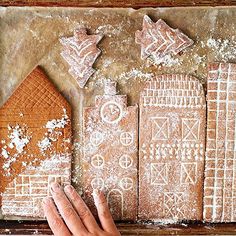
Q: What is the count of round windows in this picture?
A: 6